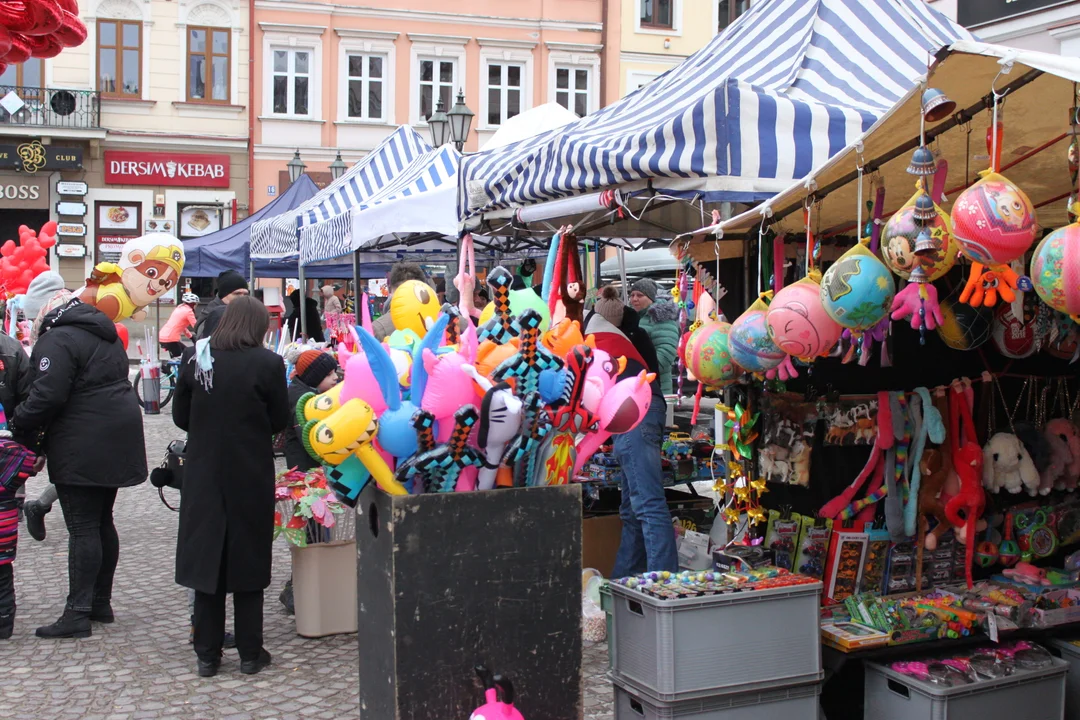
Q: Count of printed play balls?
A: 7